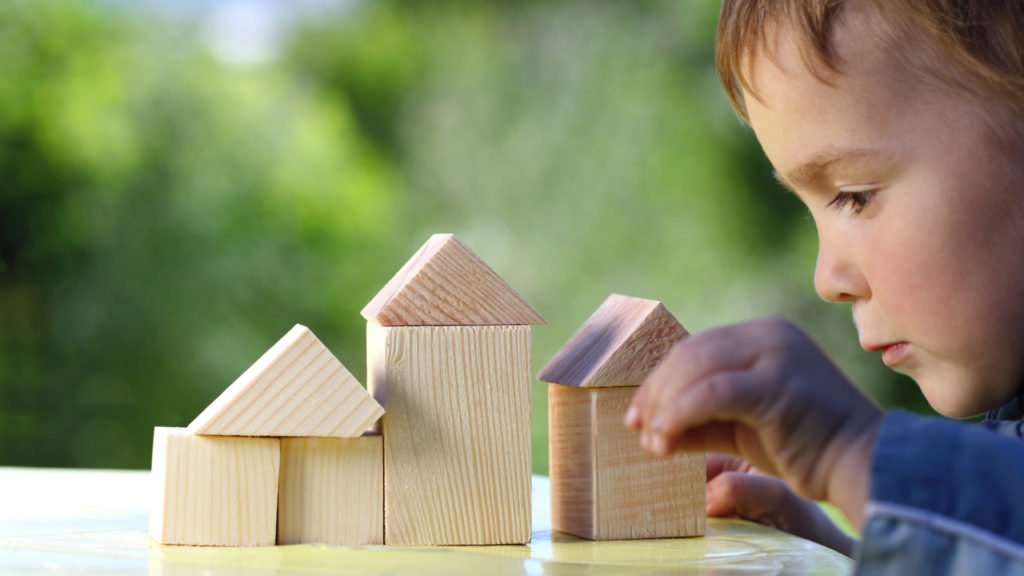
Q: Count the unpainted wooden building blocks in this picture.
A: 7